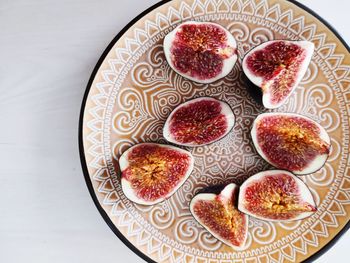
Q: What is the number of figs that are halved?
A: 5